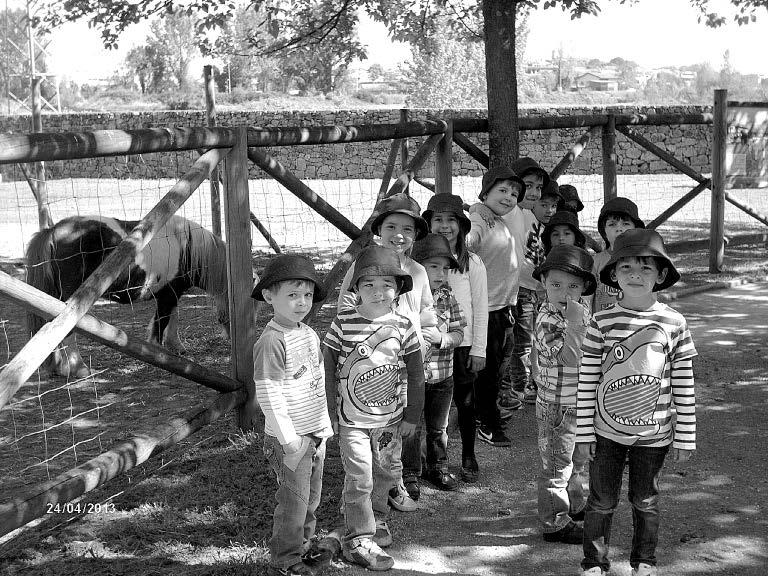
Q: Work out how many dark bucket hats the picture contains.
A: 13